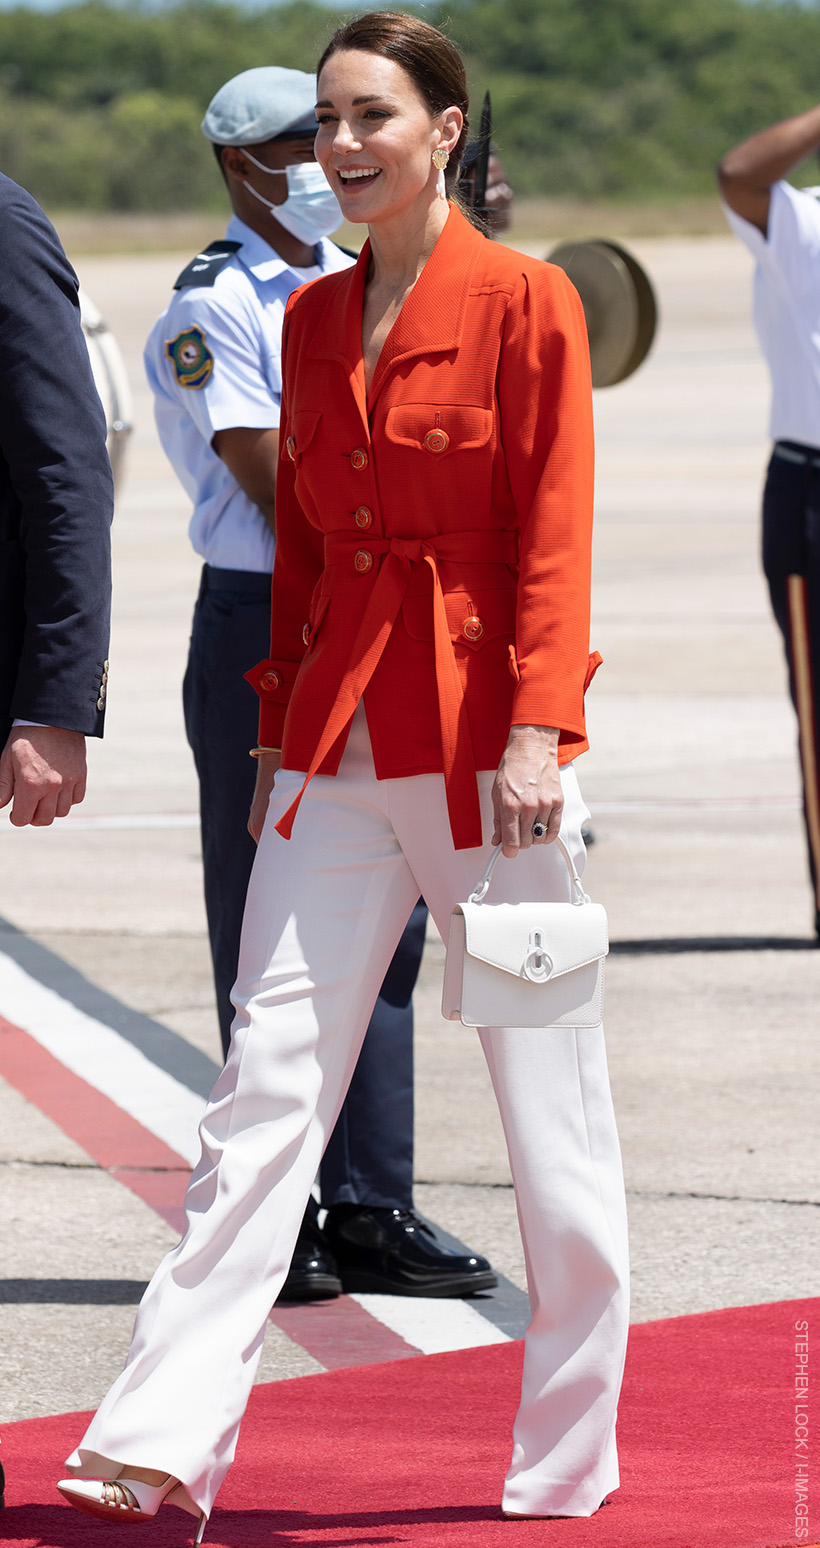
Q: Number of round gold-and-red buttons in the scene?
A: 8